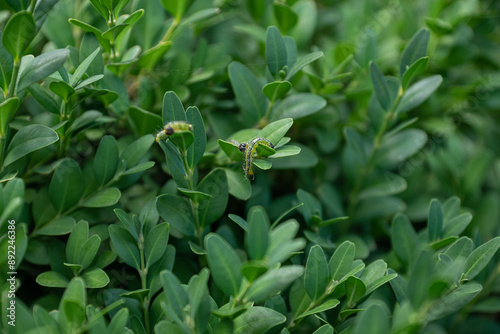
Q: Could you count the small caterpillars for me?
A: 2